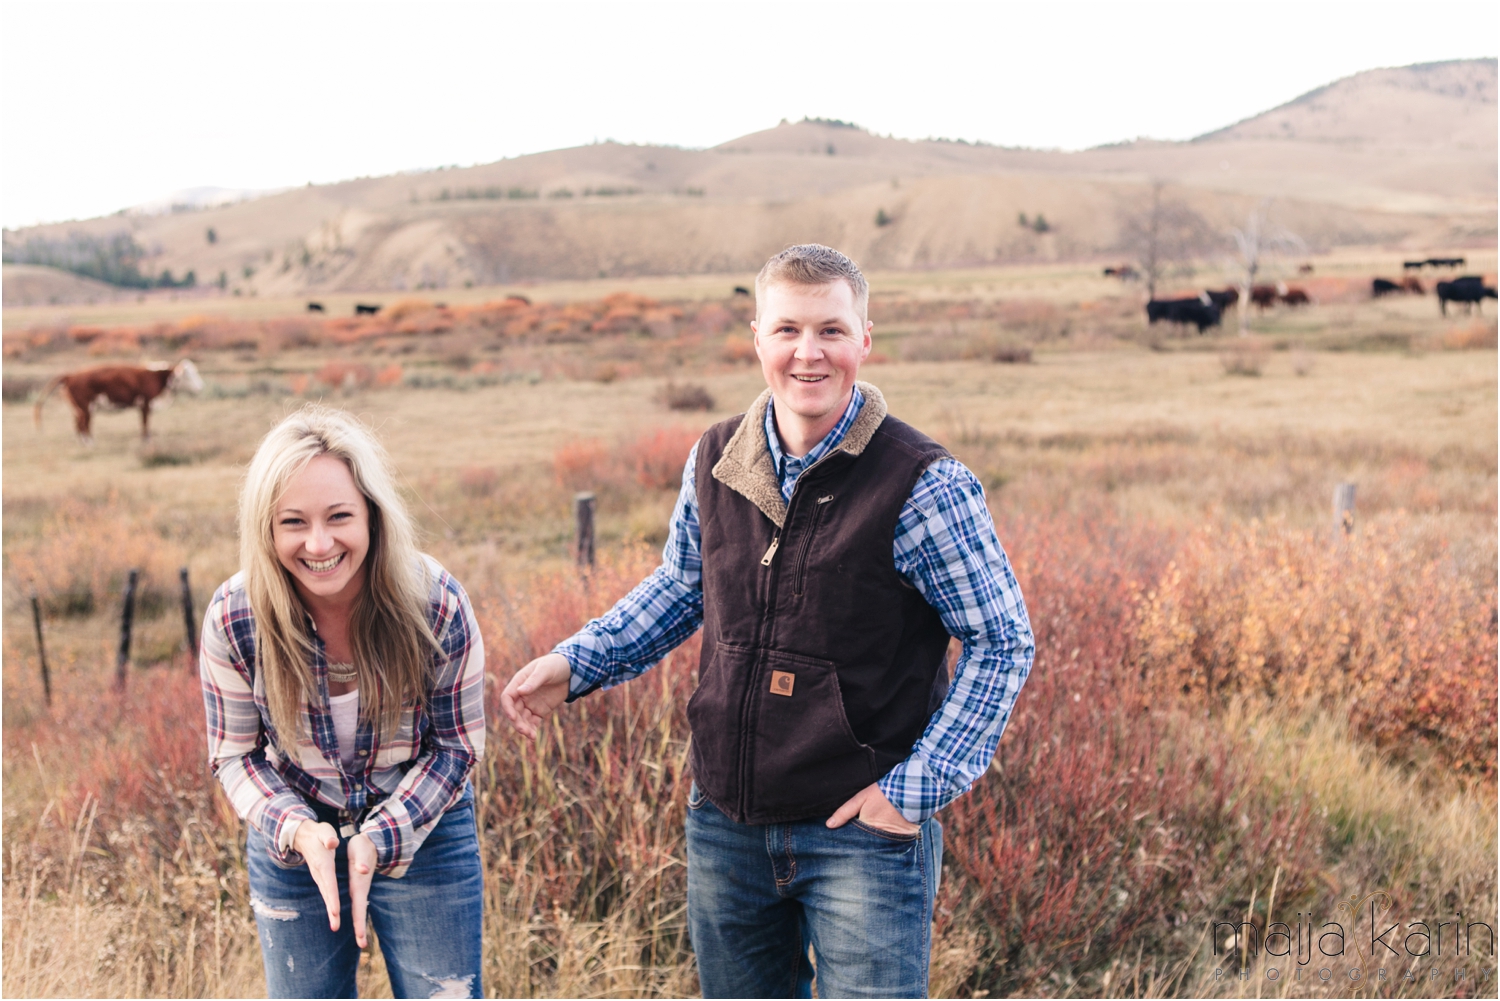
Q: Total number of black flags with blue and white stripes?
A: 0